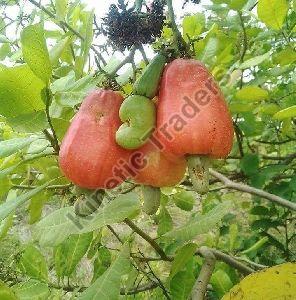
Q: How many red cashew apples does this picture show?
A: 3